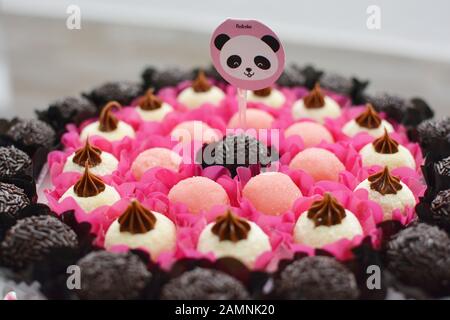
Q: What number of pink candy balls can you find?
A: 7